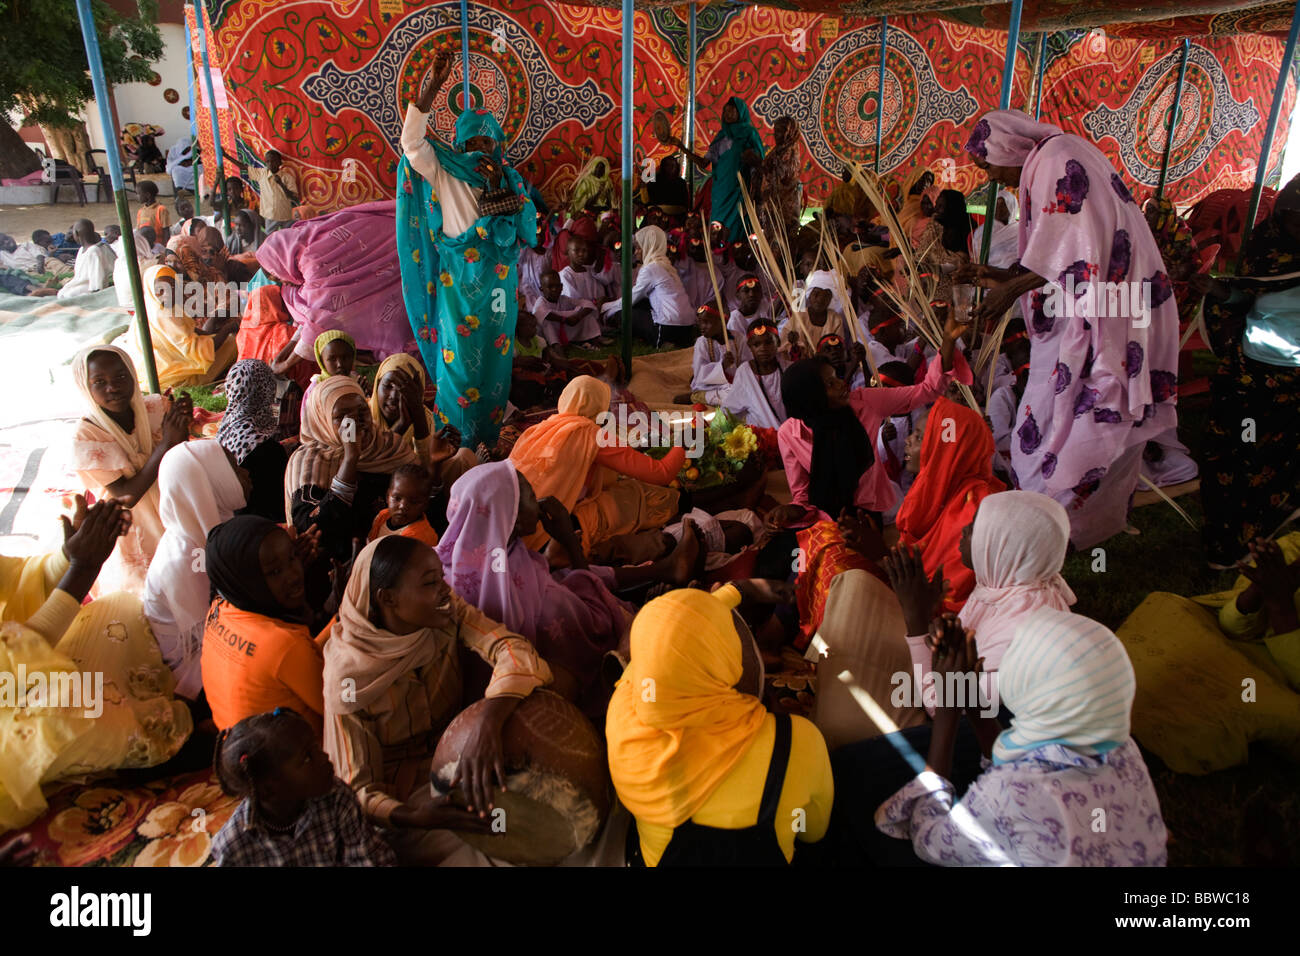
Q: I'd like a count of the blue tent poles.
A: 11